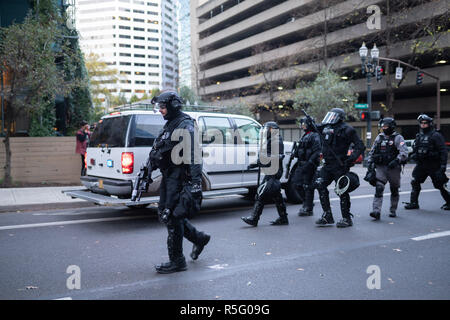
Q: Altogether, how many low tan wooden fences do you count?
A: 1